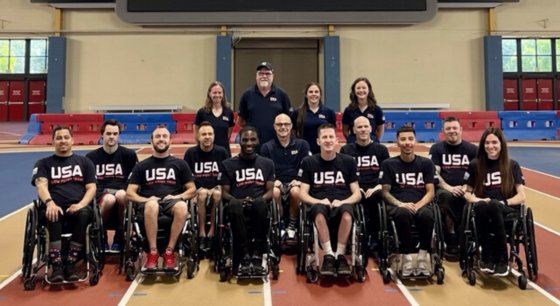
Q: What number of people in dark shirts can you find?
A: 15